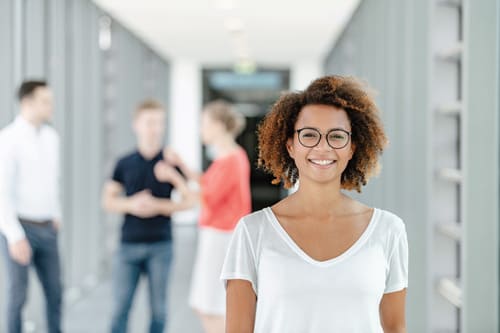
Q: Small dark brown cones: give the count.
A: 0